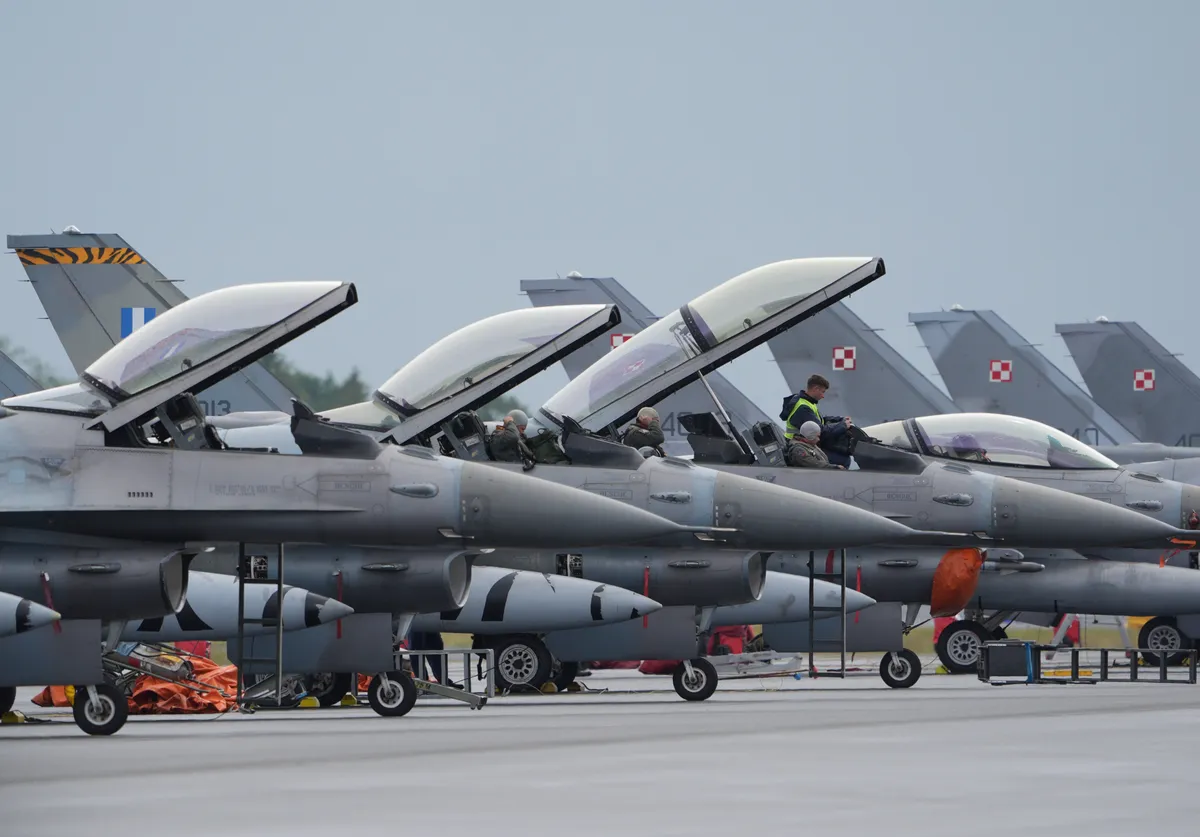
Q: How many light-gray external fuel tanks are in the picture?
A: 4